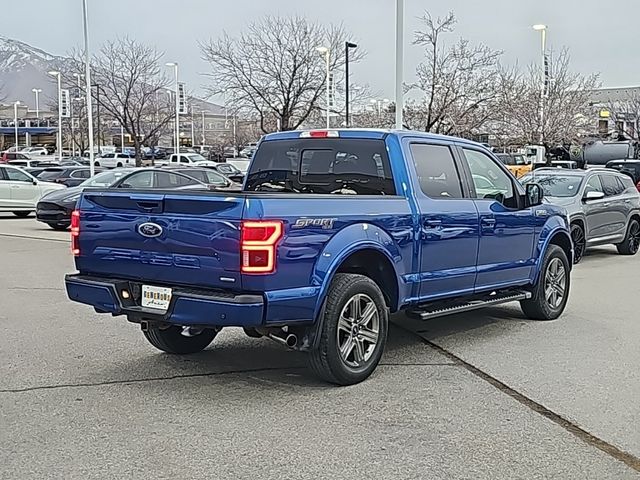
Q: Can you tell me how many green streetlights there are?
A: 0